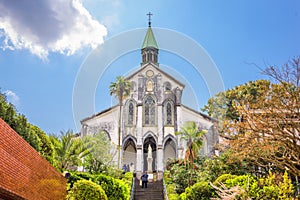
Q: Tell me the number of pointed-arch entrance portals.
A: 3